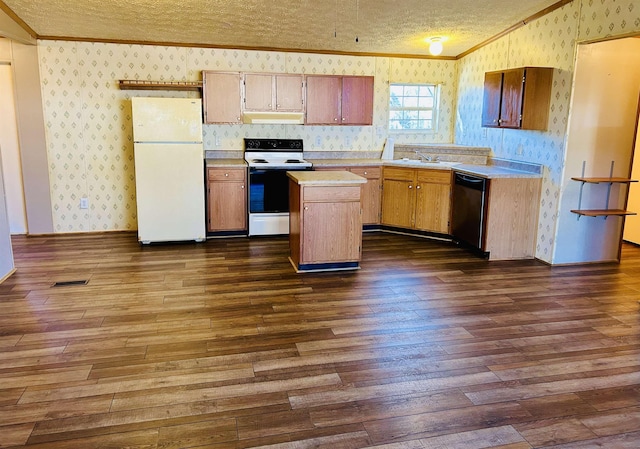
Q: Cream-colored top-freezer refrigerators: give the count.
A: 1